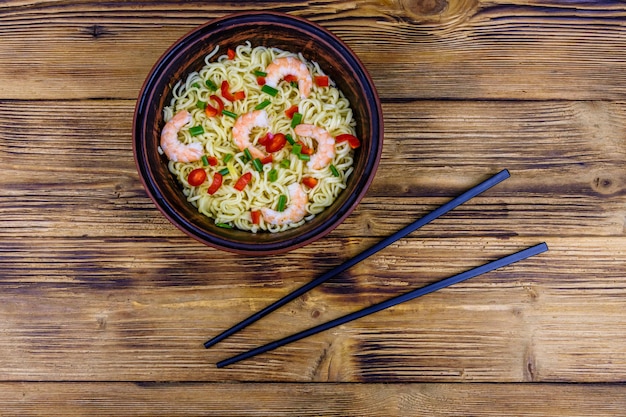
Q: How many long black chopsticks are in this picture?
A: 2